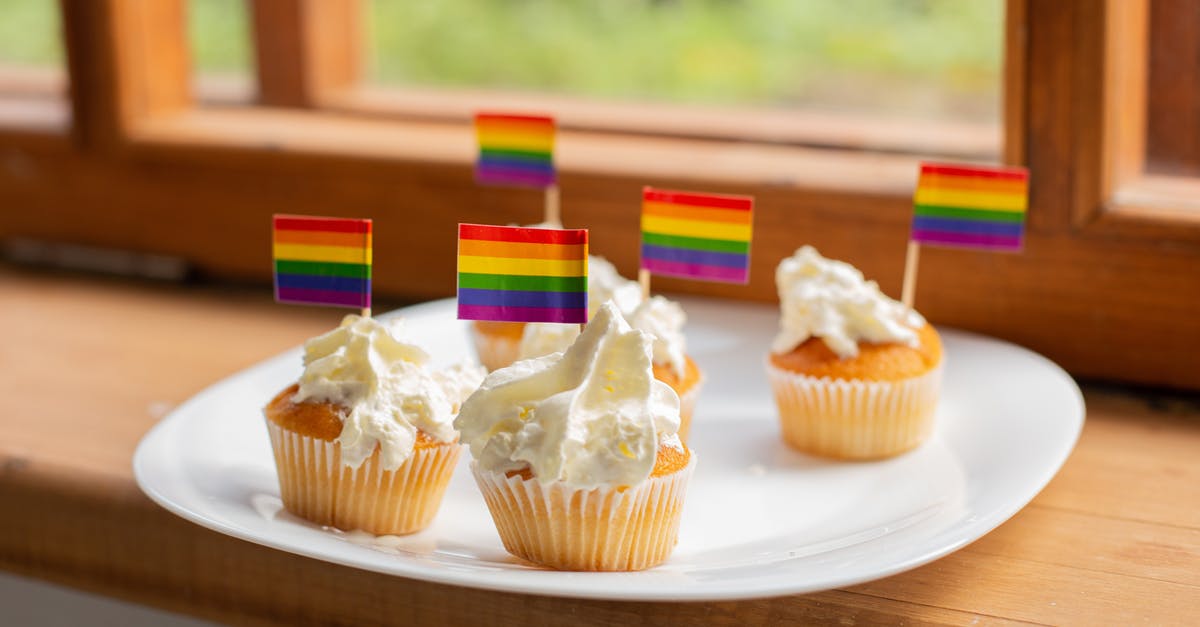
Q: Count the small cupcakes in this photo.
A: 5